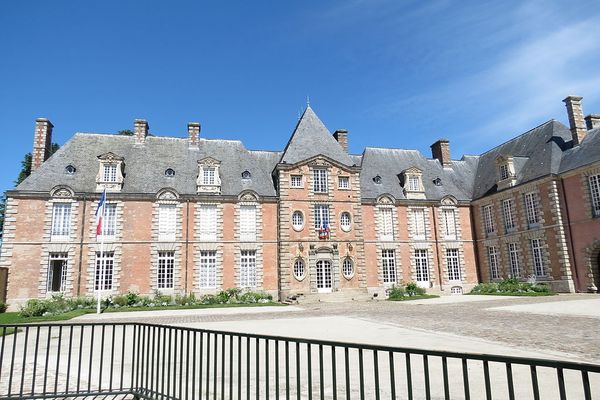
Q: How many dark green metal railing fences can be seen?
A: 1